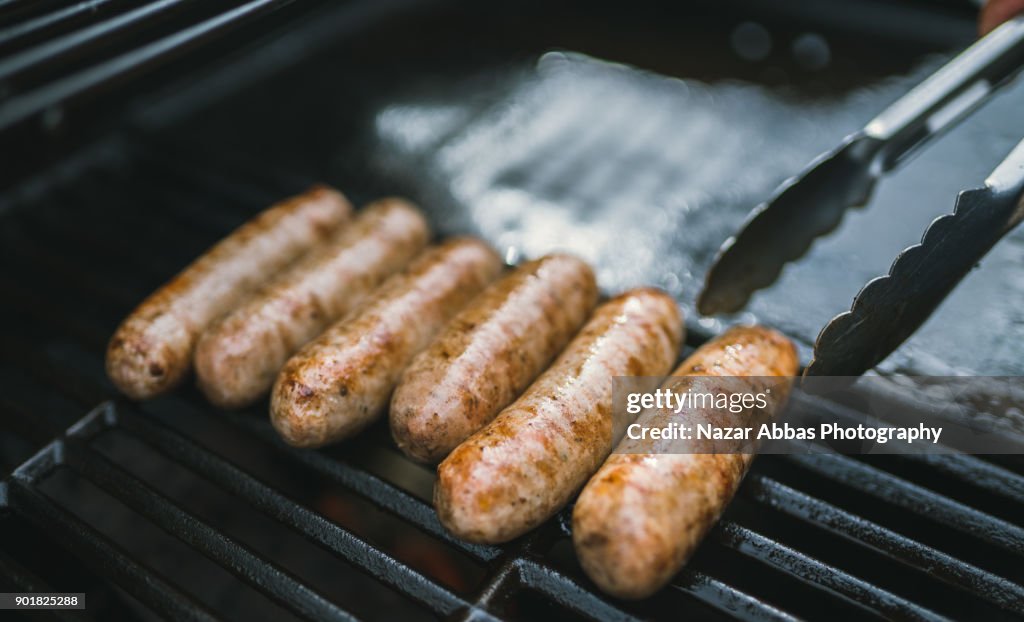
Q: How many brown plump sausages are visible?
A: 6